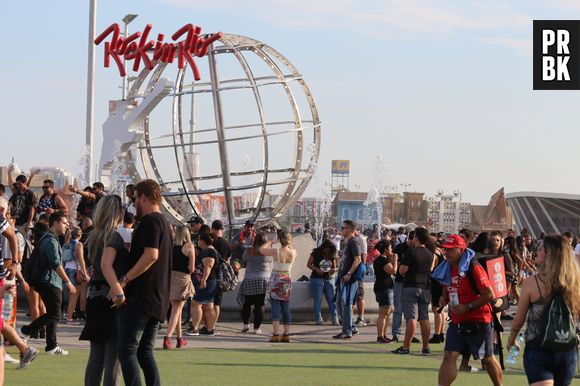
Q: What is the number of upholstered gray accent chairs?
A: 0